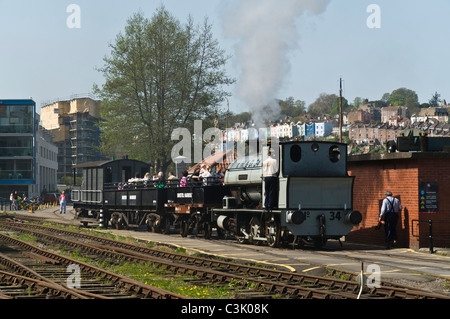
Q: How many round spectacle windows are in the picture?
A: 2